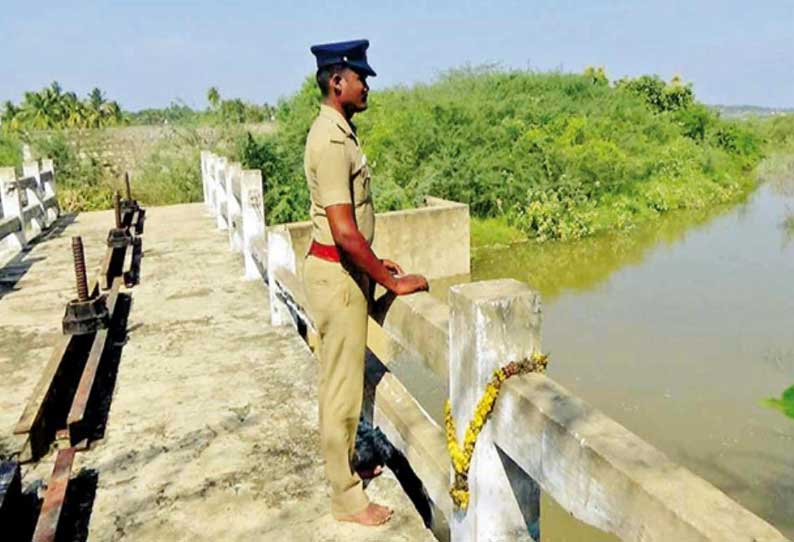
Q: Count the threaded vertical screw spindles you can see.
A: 3